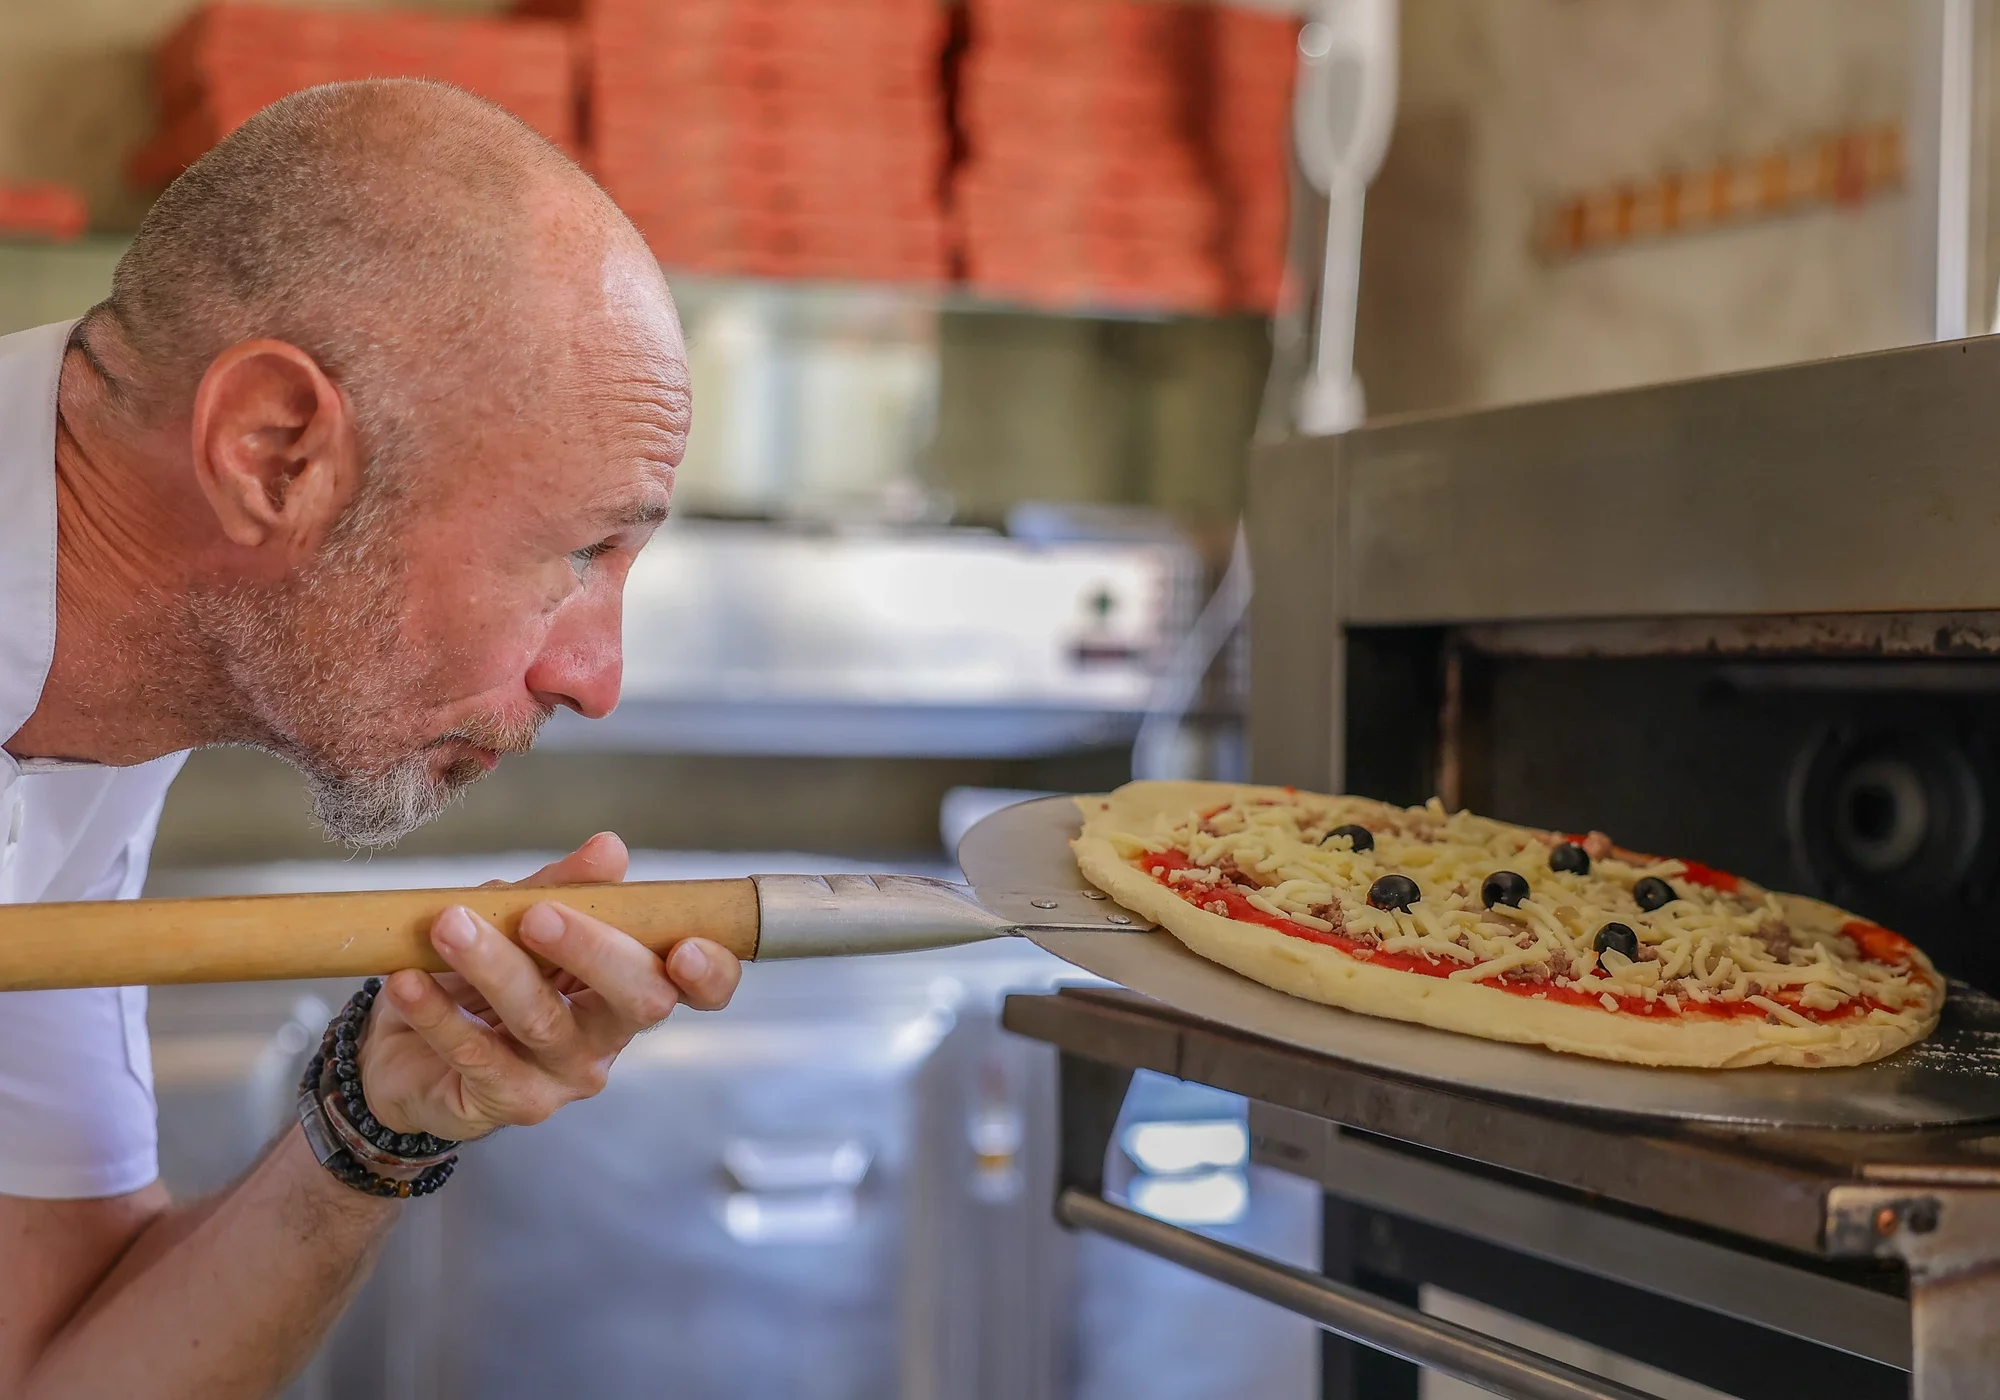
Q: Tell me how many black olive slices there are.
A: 6